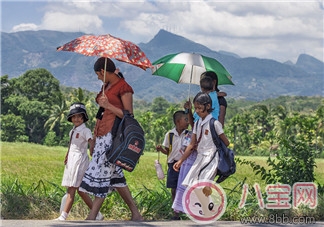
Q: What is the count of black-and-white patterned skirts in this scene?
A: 1